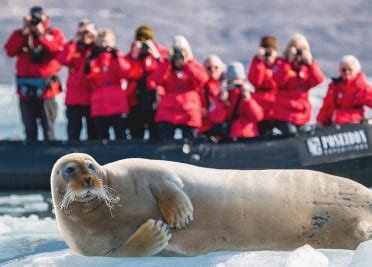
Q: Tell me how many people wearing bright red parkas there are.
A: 10